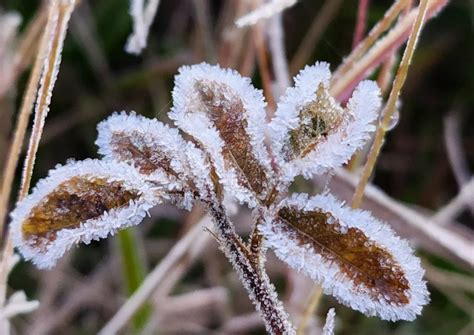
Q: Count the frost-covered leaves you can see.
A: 5